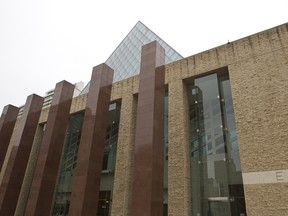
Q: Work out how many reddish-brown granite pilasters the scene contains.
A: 5